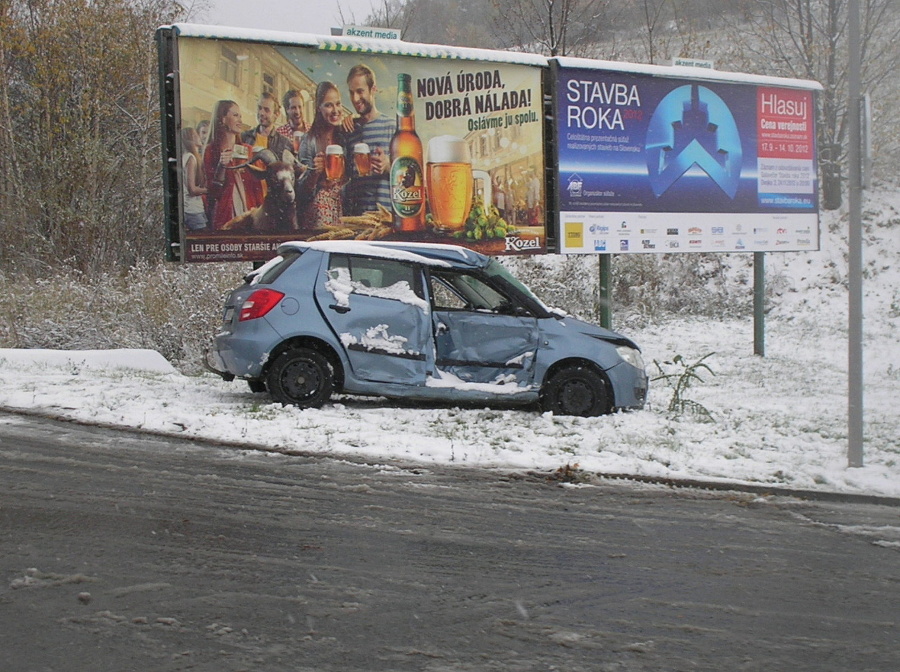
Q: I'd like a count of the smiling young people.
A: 5